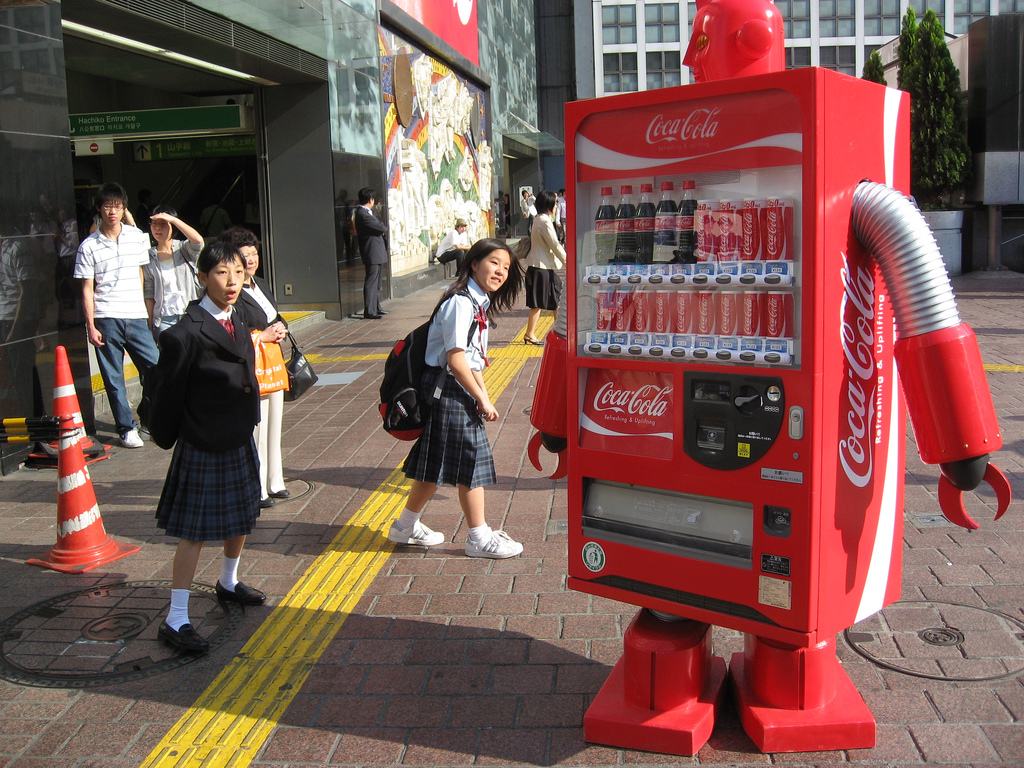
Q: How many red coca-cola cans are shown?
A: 13